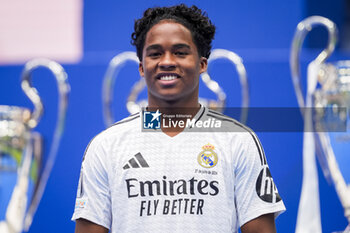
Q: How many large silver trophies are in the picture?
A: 3